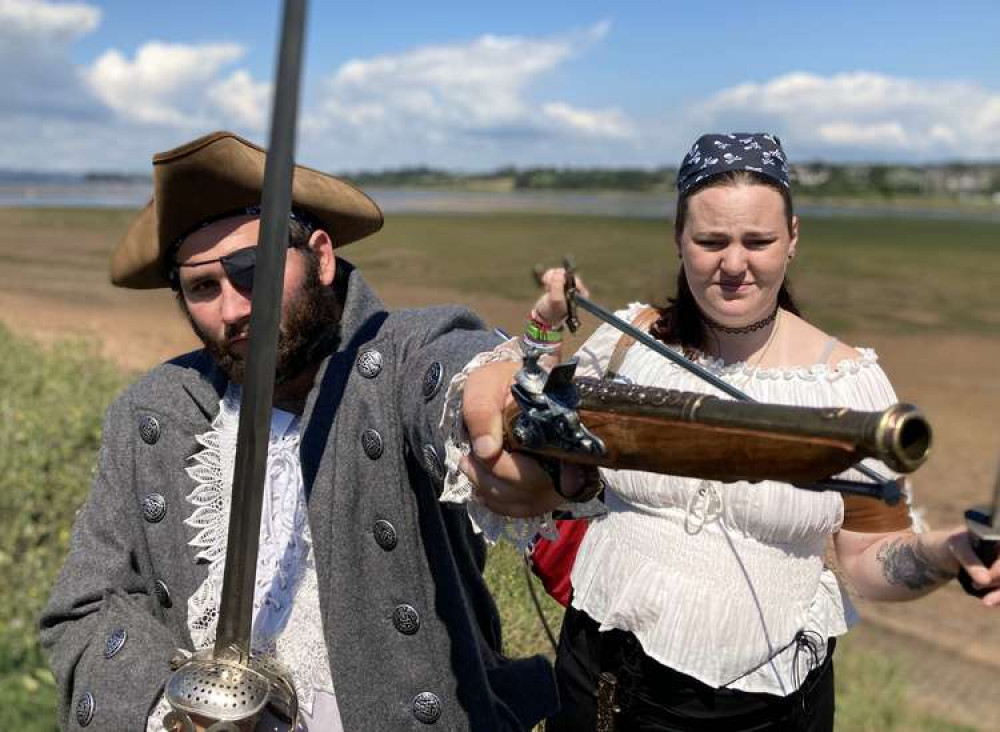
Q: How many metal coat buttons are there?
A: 12